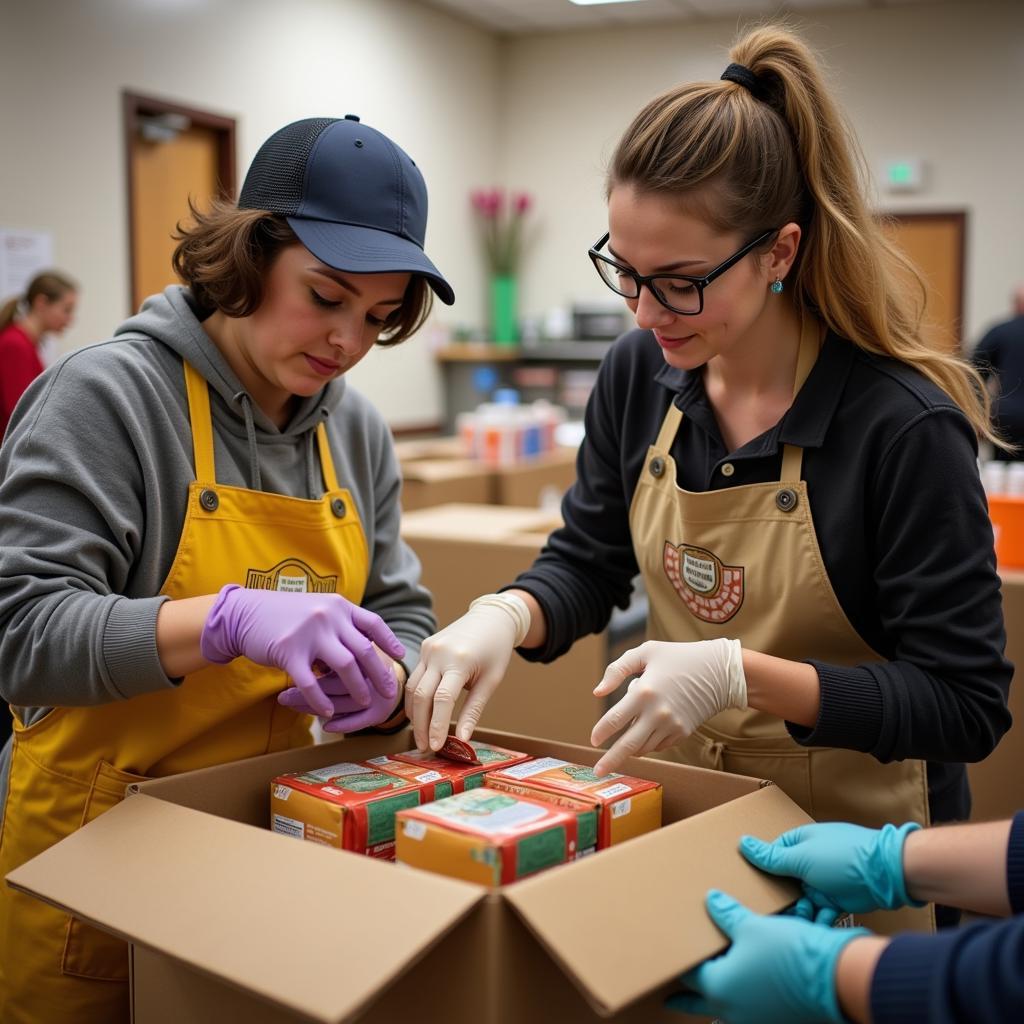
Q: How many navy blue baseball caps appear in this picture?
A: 1